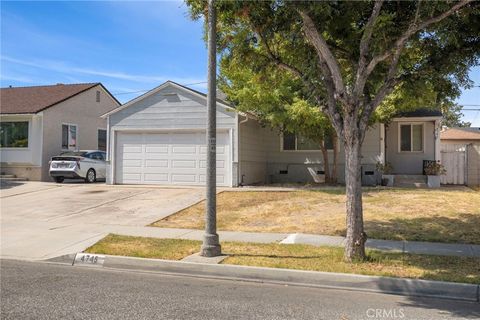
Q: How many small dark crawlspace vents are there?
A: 3